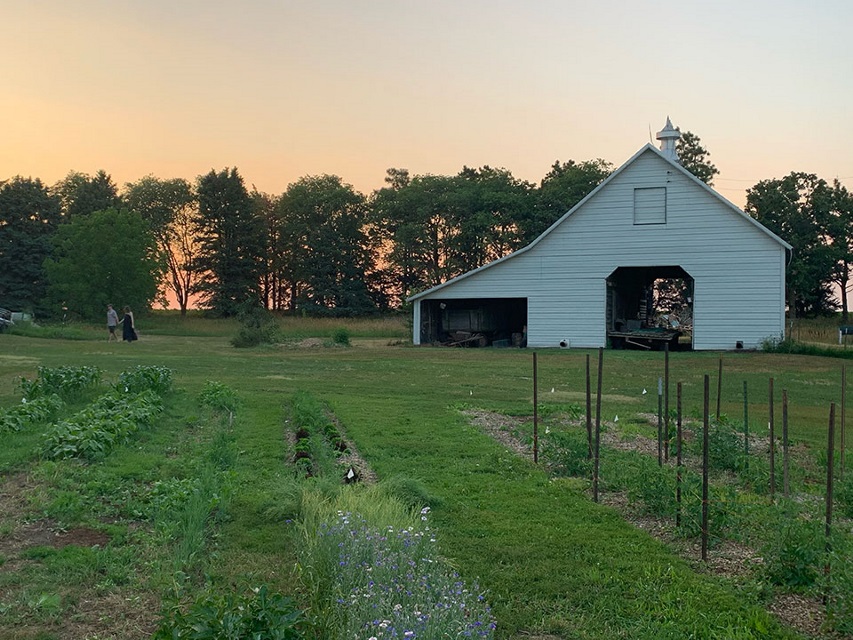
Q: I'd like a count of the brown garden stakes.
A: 11